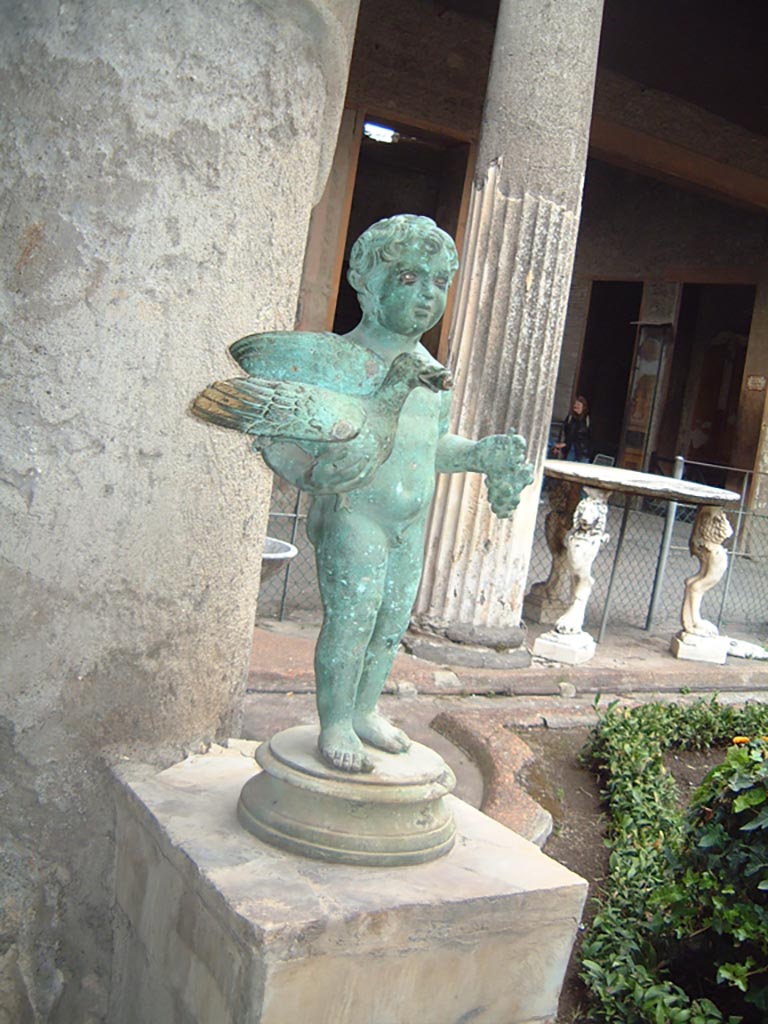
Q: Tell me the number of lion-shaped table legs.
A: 3